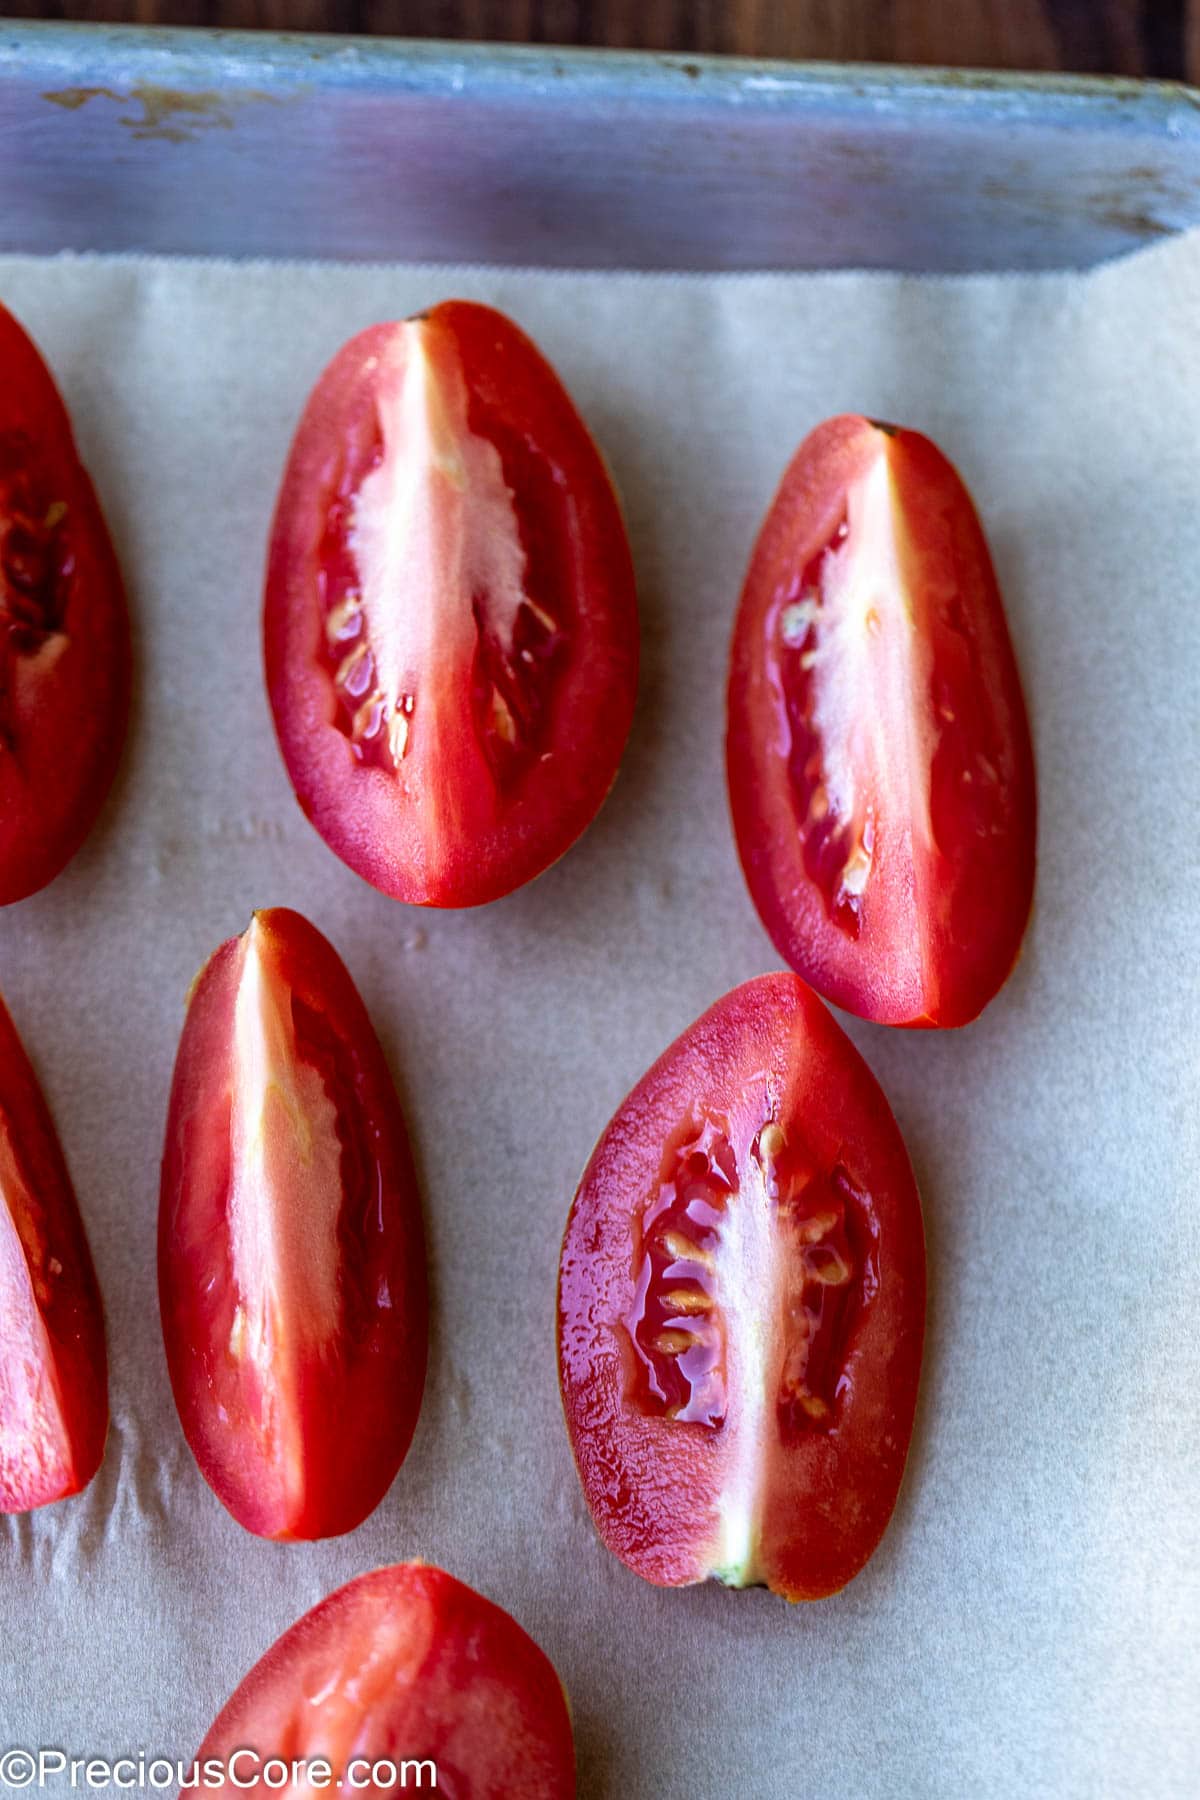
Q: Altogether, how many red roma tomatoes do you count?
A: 7